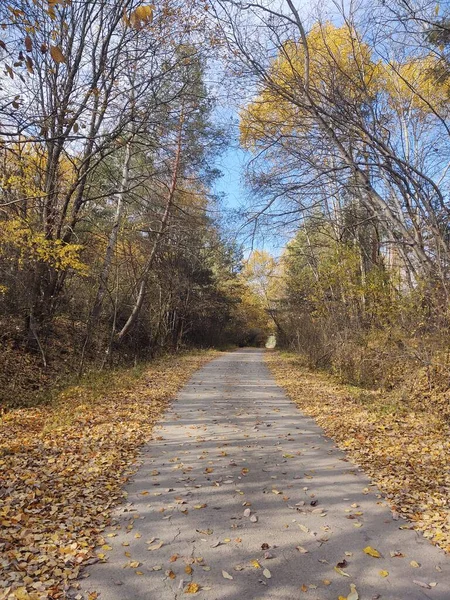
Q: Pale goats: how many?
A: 0